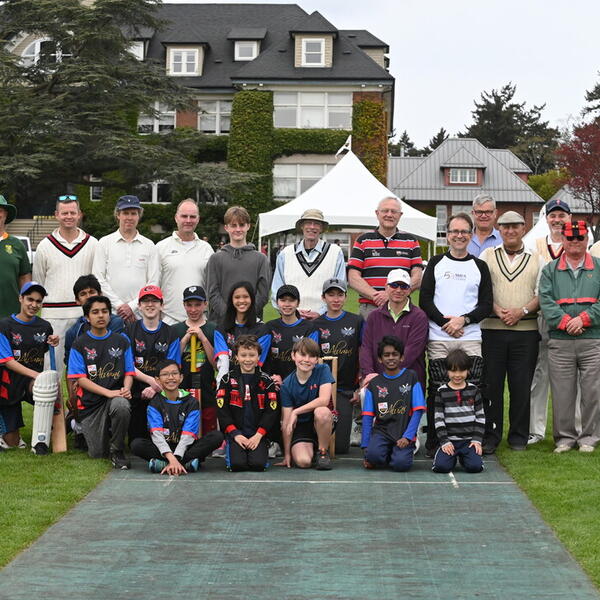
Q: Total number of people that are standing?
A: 12